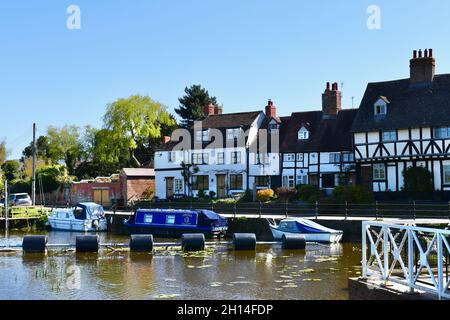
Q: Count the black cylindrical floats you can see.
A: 6